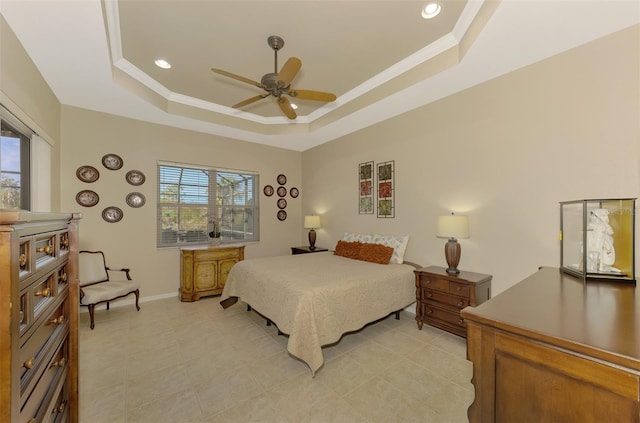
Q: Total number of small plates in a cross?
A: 6